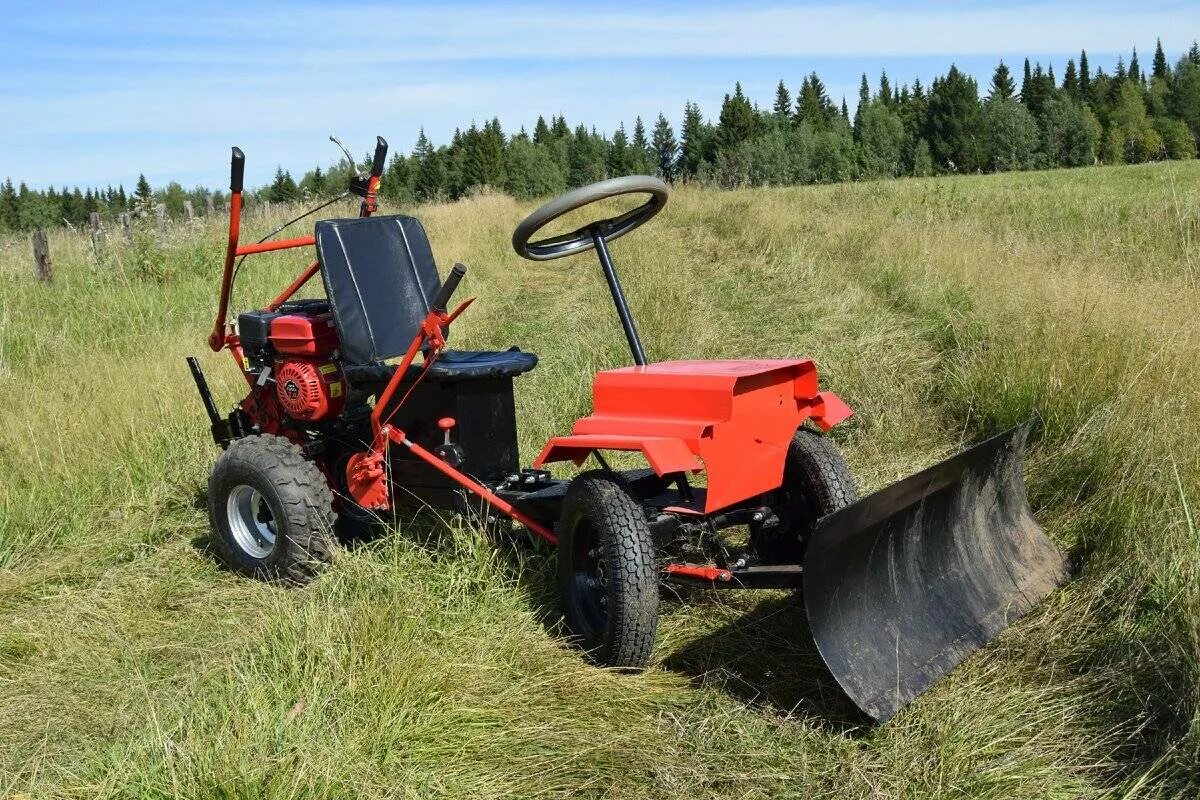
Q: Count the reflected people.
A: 0